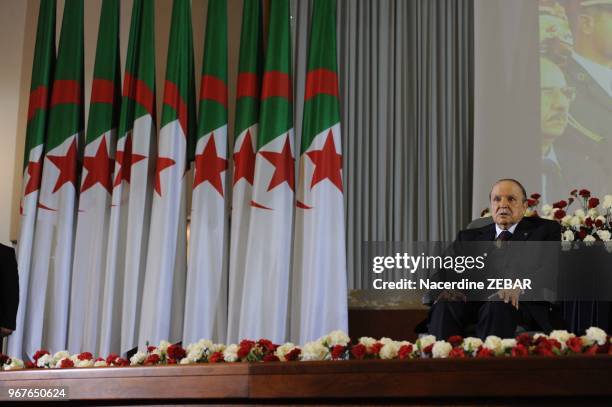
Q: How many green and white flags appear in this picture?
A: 9